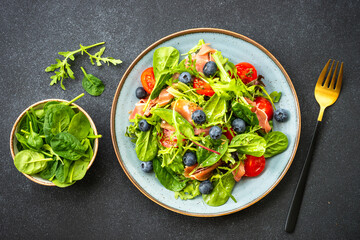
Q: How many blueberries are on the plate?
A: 11